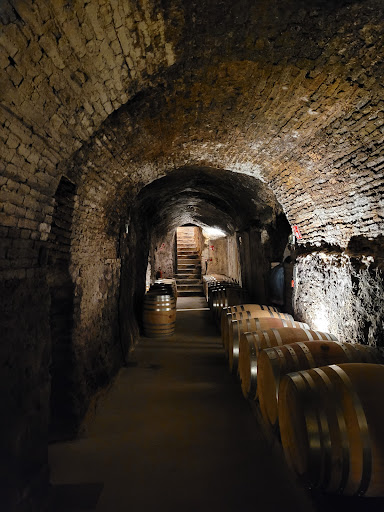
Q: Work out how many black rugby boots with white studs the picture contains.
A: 0